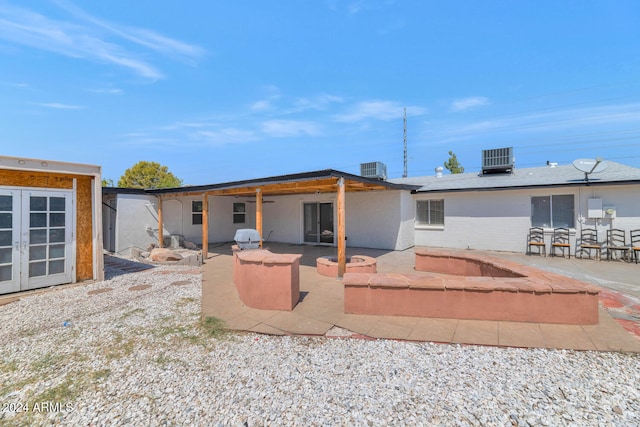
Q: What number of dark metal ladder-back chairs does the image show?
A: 5